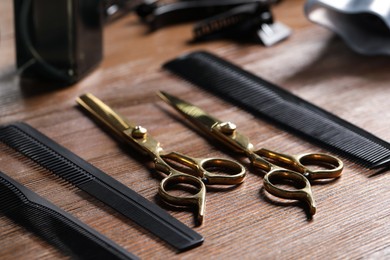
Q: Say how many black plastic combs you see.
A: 3